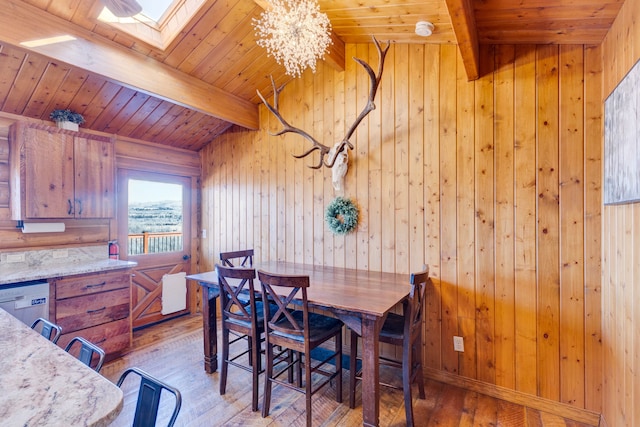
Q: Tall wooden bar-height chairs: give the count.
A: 4